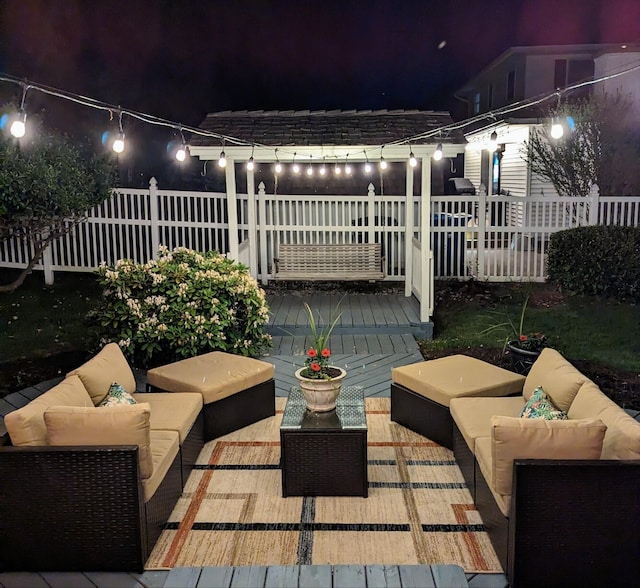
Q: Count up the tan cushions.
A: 12